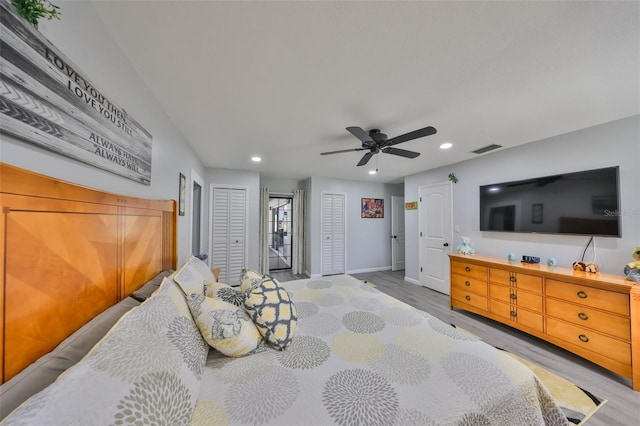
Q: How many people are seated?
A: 0